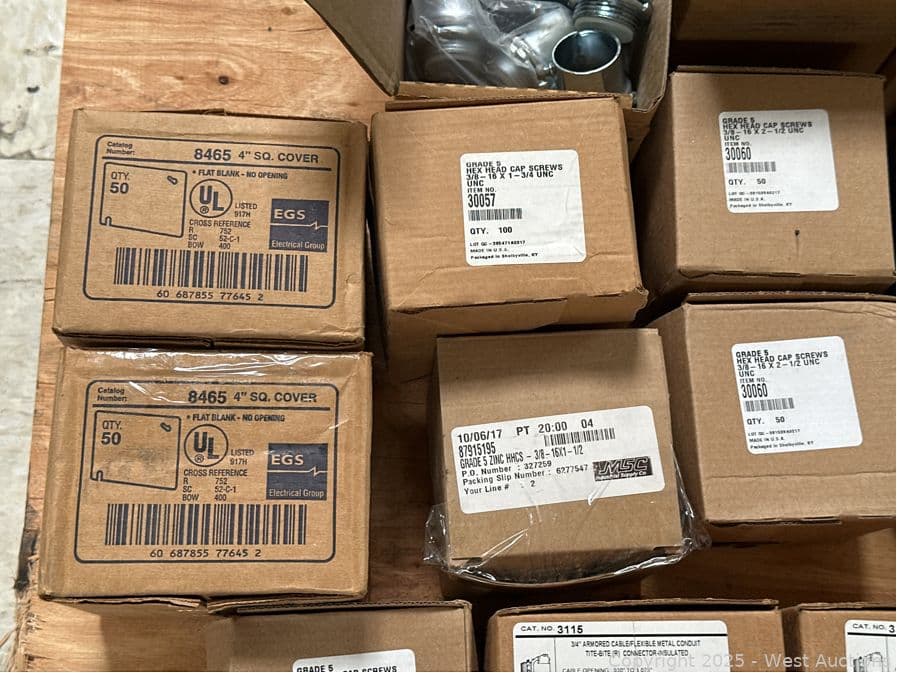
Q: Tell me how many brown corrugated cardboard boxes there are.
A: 10